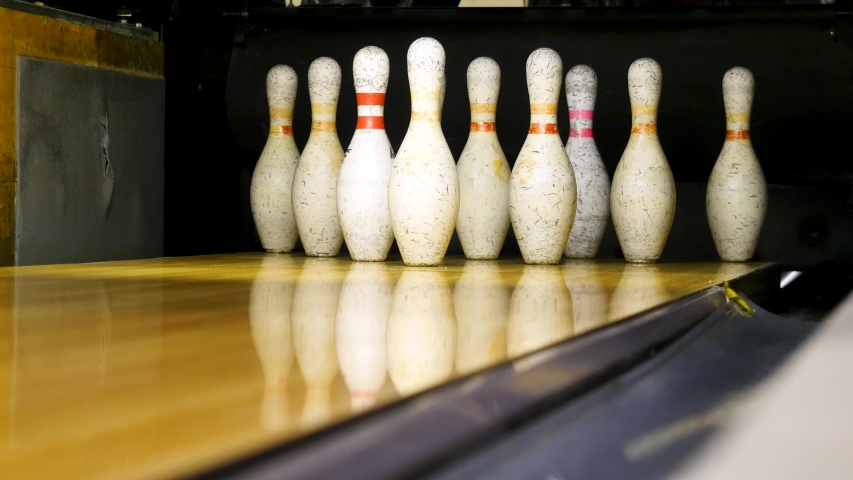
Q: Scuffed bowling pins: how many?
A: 9